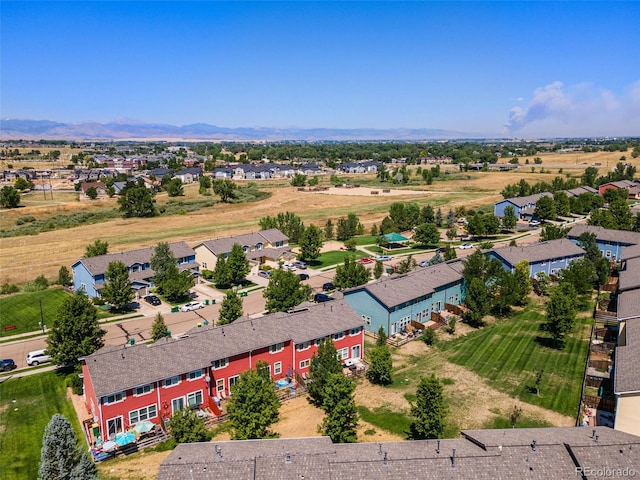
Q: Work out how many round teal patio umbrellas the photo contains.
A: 2